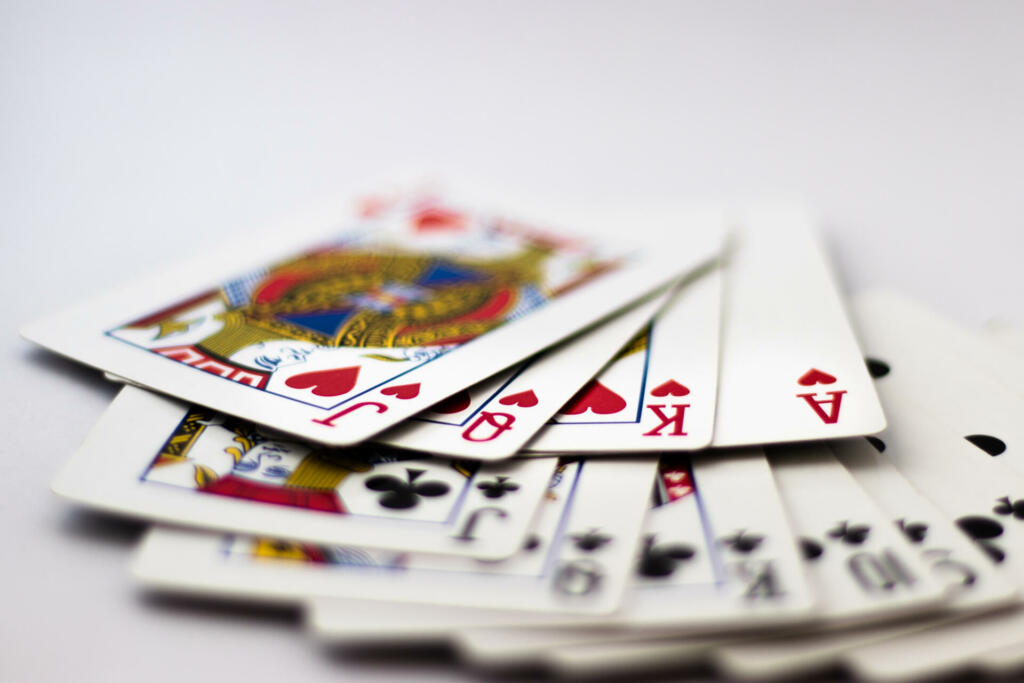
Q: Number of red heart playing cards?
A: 4